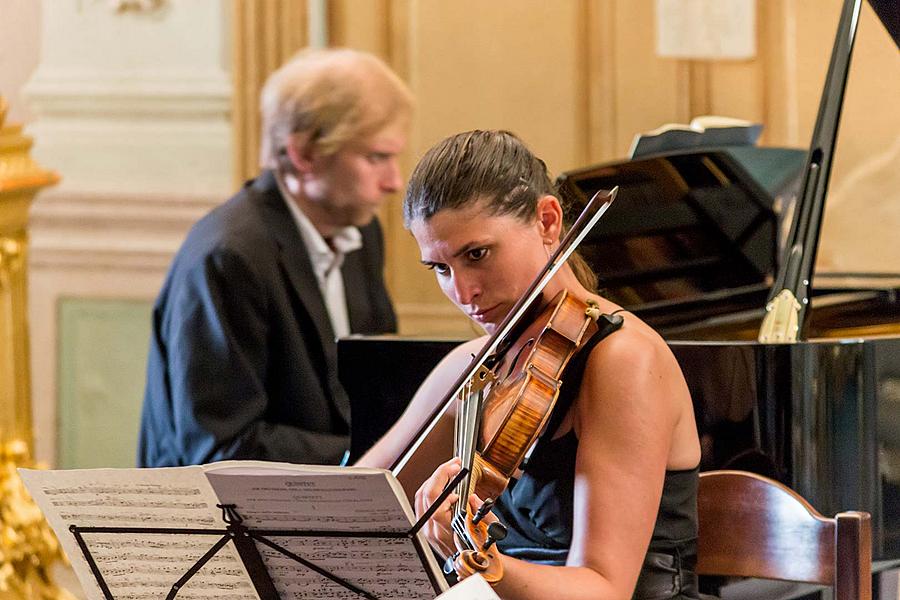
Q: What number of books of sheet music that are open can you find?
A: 2